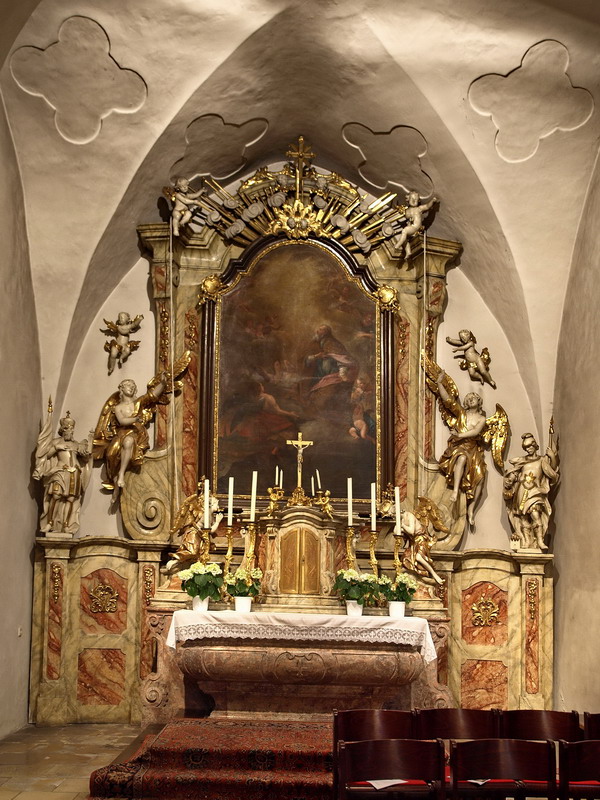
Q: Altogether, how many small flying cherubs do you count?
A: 4